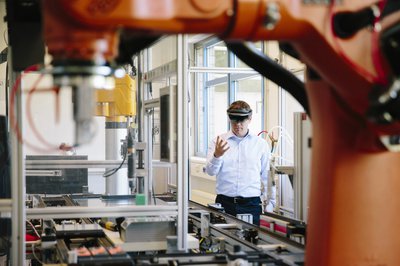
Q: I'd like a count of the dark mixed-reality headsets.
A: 1